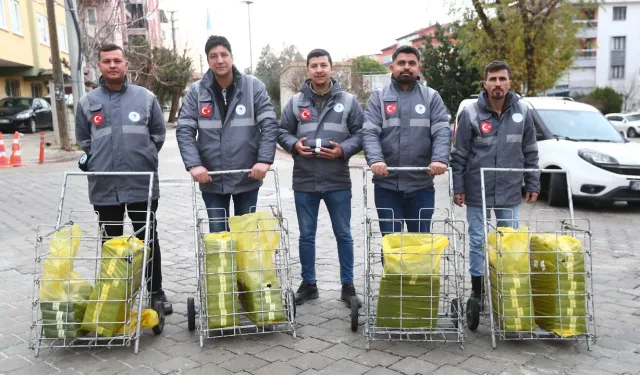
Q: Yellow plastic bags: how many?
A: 7